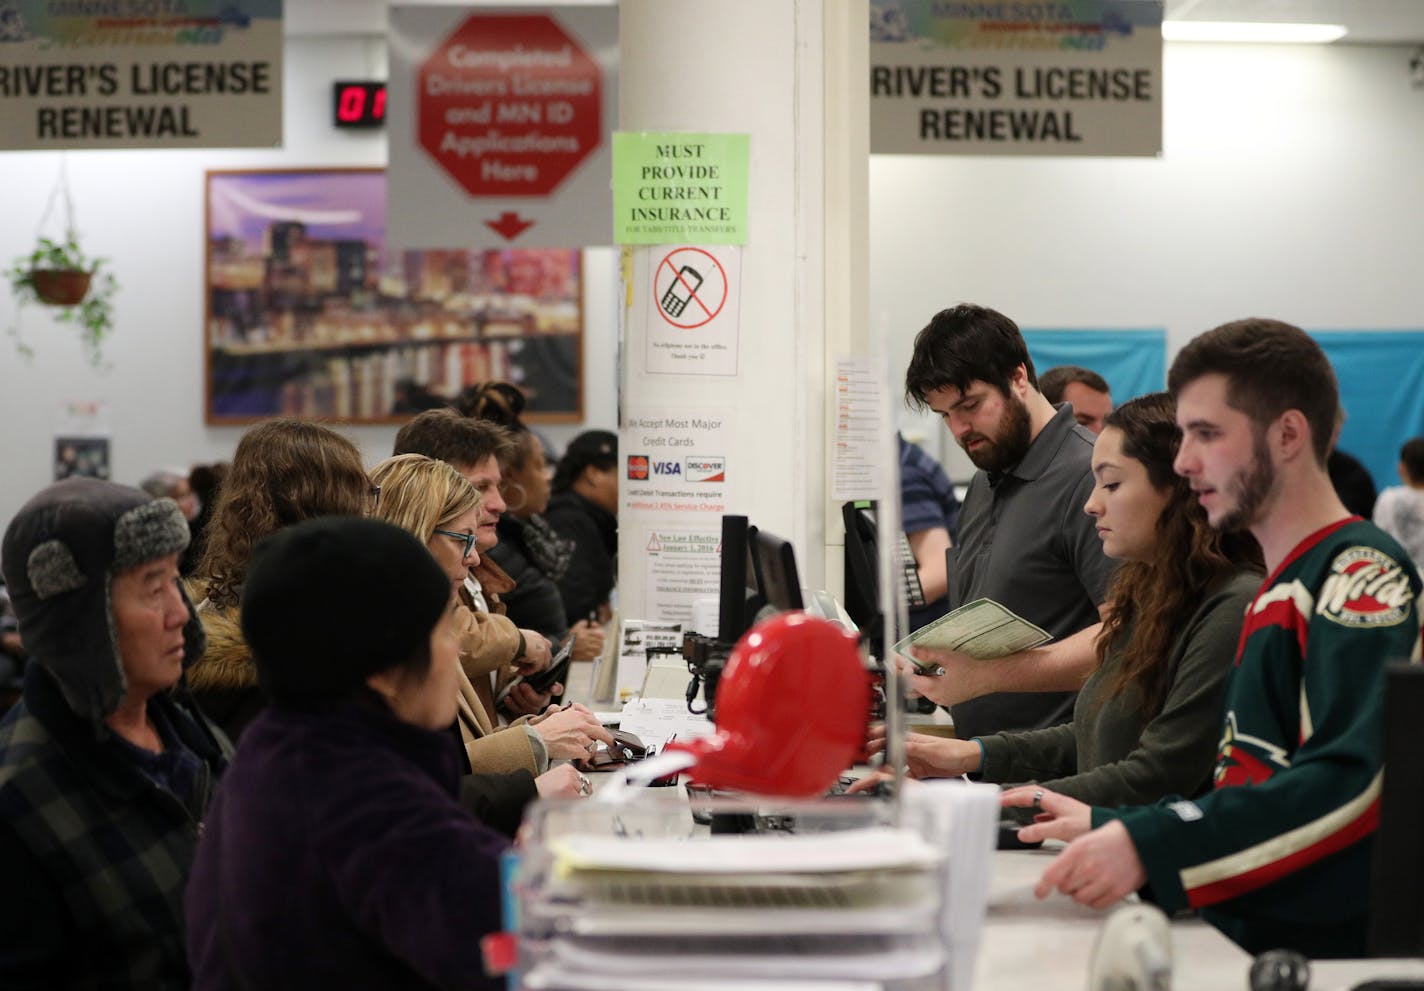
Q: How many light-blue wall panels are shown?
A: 2